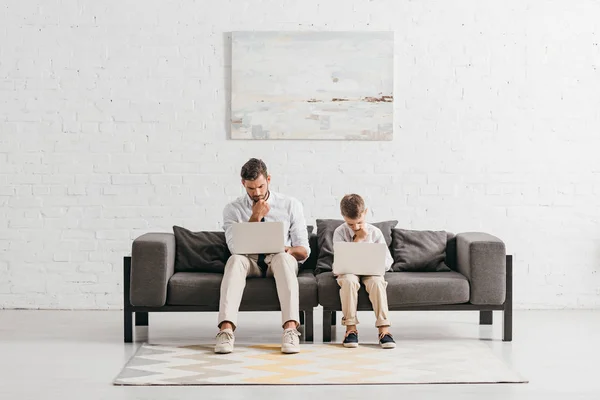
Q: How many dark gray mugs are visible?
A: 0